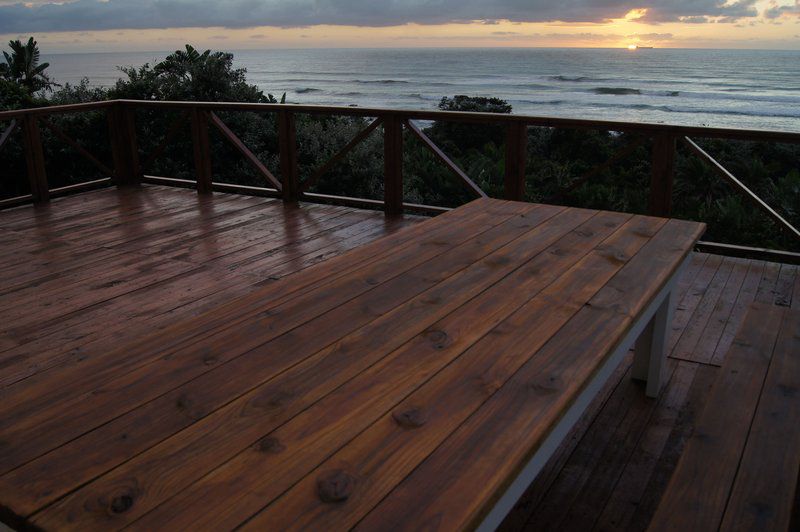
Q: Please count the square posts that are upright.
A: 7